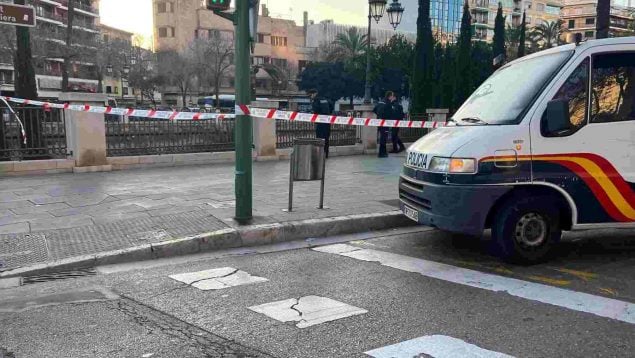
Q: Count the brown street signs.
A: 1